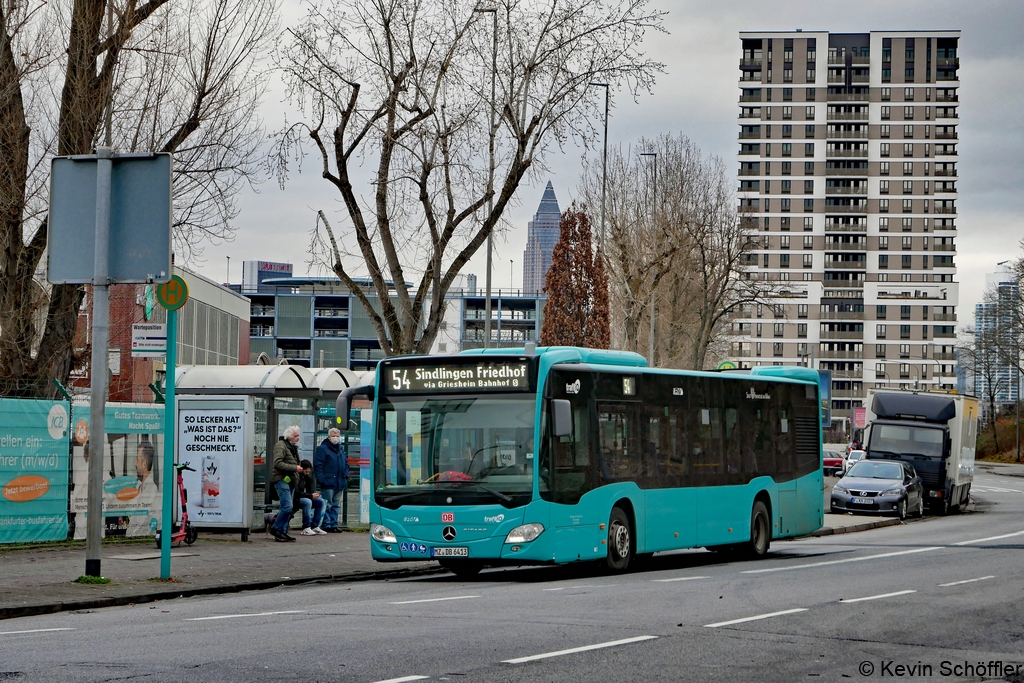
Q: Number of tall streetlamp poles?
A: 3